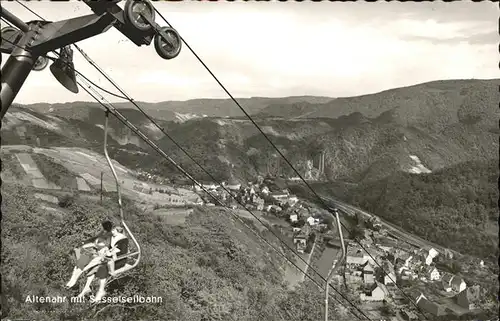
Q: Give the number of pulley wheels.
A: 4